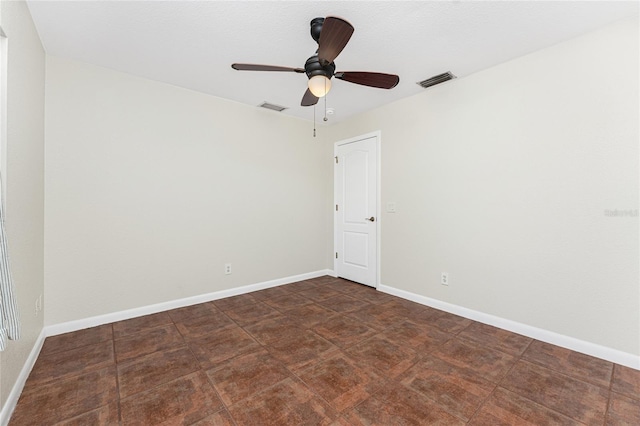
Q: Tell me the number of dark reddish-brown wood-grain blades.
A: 4